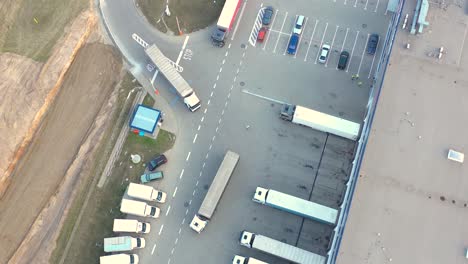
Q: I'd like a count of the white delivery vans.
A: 5